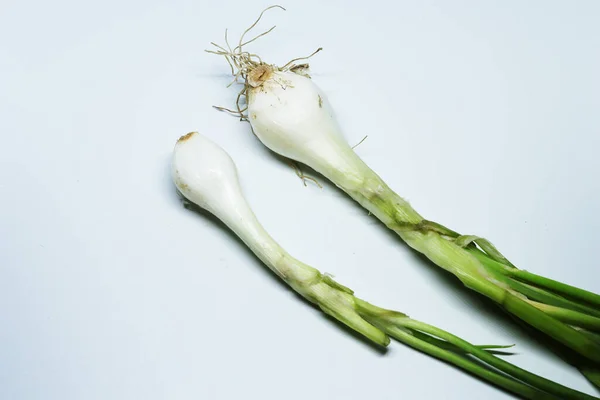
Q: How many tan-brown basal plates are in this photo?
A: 2